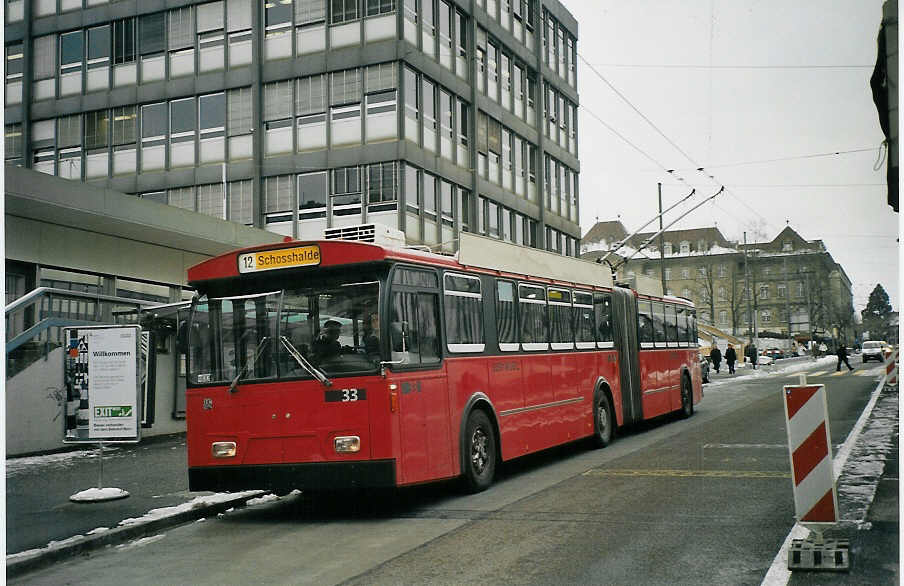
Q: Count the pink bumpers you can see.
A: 0